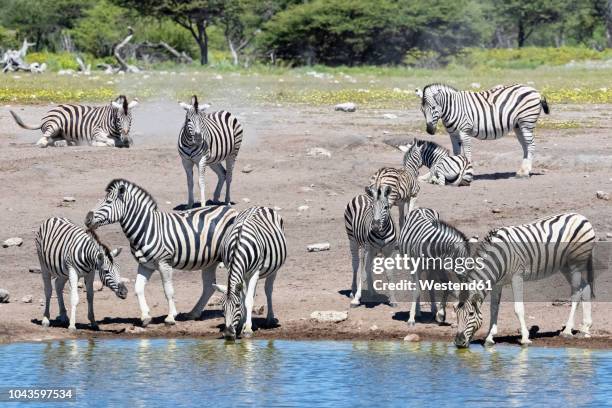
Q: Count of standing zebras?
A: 9